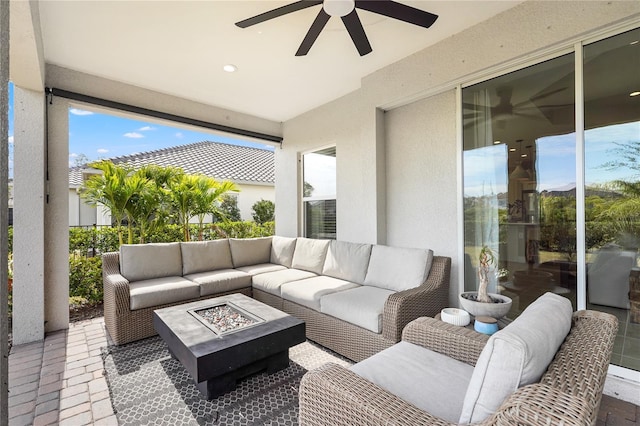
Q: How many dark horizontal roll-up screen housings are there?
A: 1